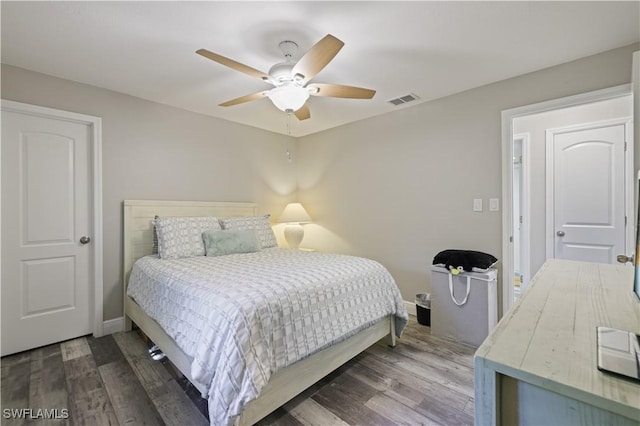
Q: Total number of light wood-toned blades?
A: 5